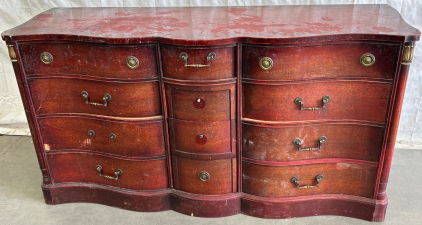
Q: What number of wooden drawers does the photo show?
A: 12